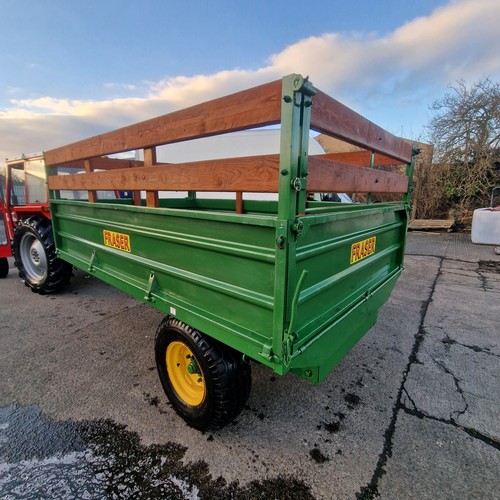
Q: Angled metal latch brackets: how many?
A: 2